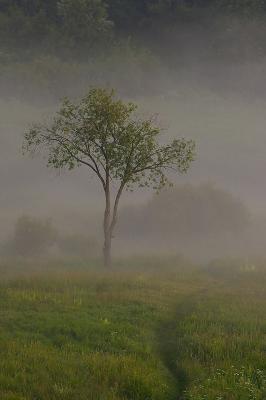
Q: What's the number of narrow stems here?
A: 2